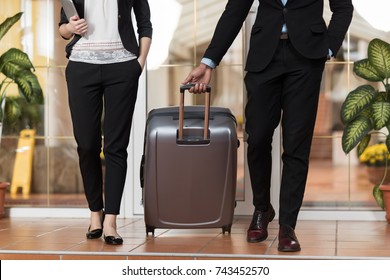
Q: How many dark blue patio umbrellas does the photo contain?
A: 0